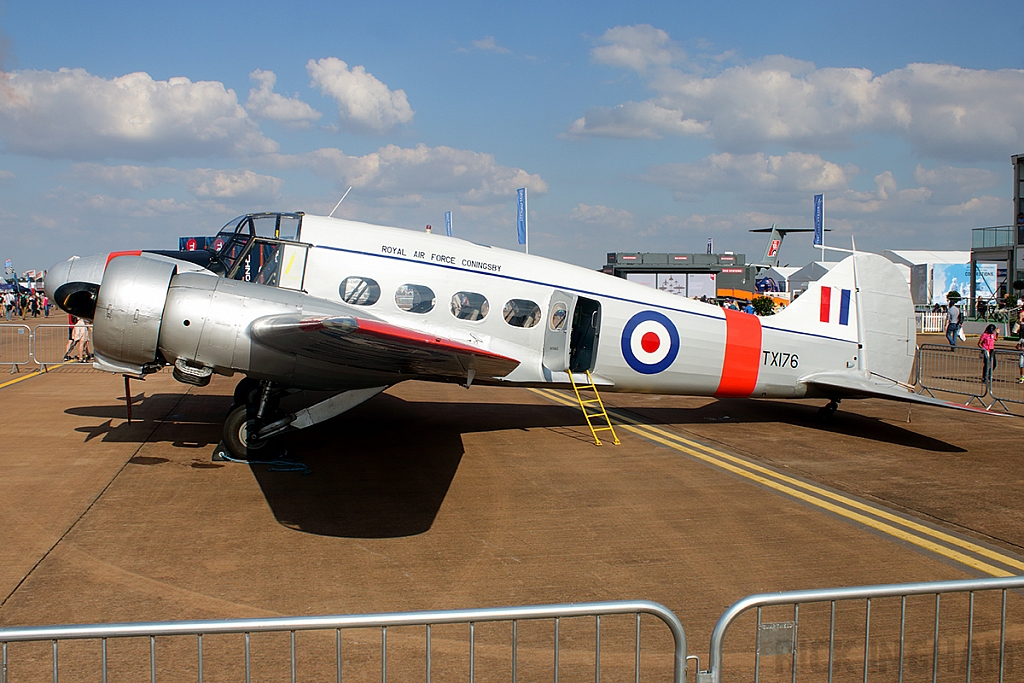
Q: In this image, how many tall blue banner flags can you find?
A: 3